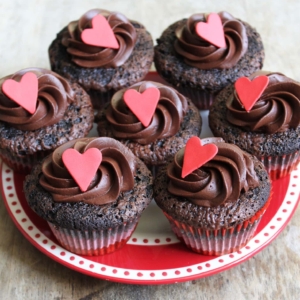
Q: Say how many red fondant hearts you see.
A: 7